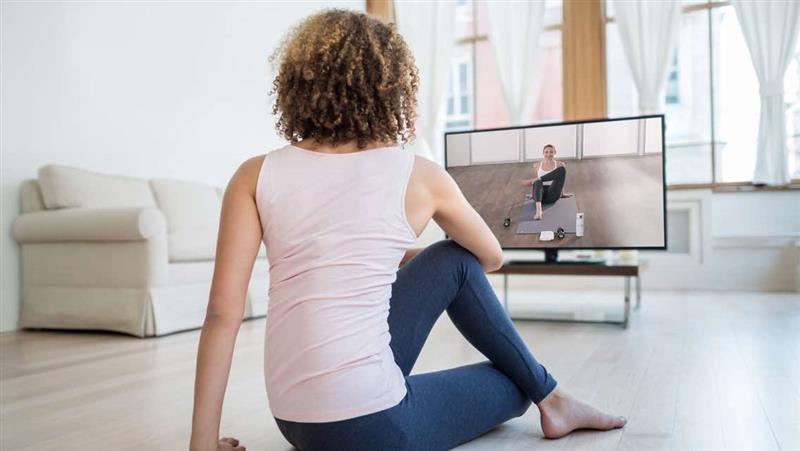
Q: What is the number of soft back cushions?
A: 2